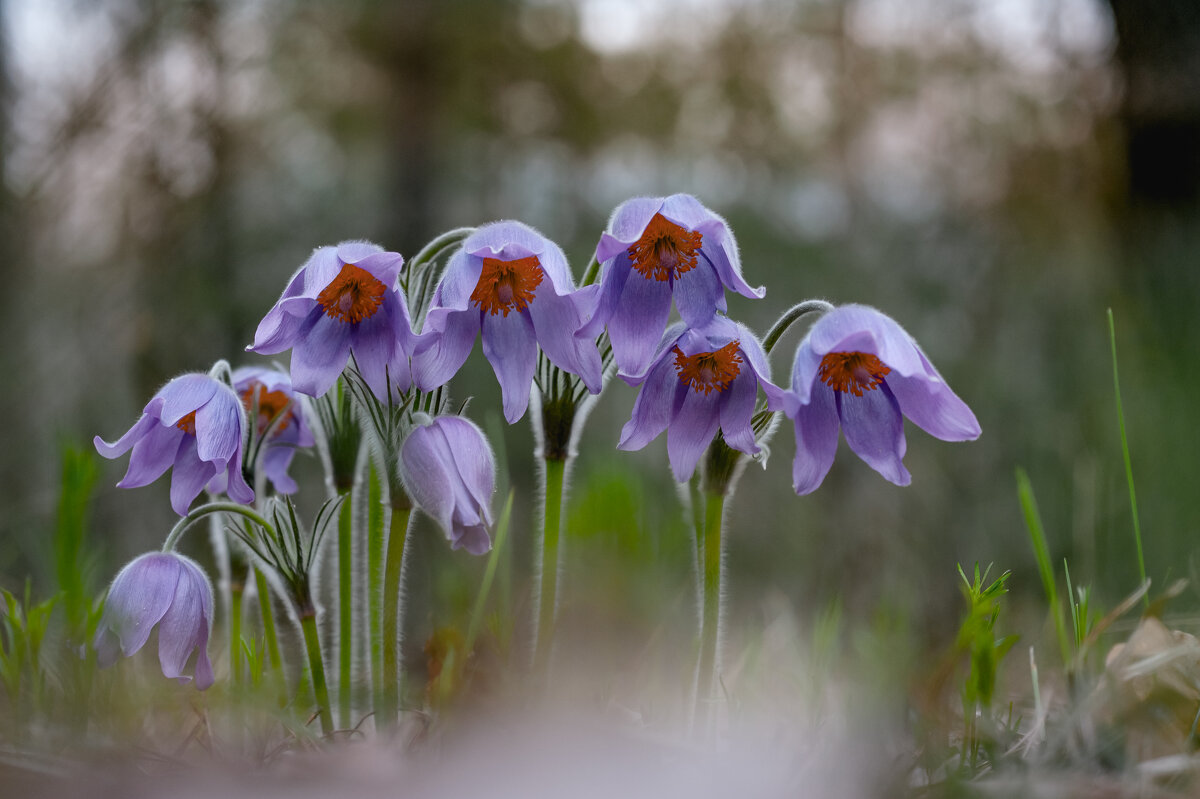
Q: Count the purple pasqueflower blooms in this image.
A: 9